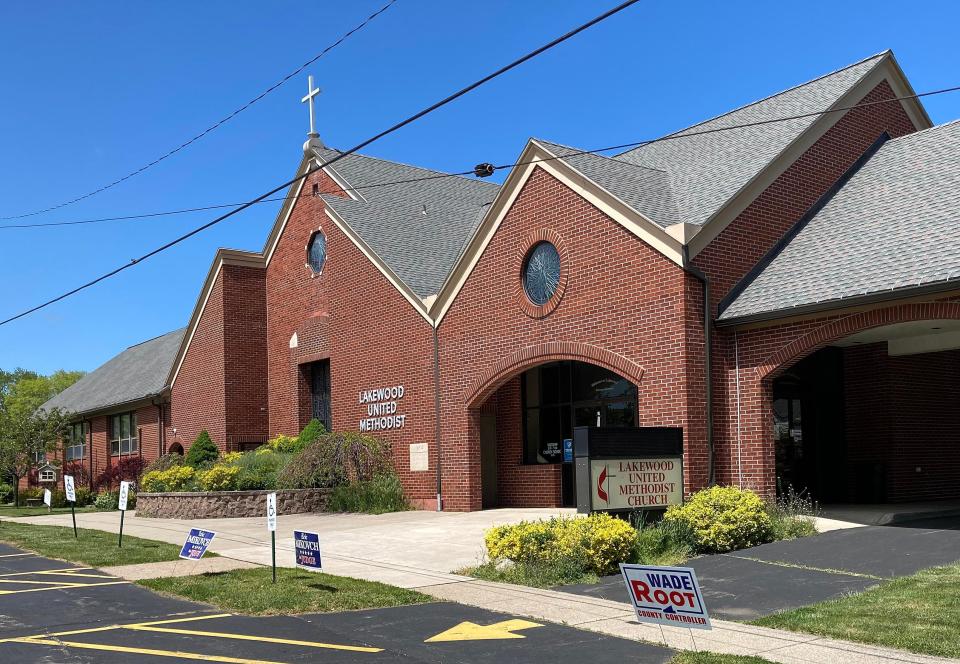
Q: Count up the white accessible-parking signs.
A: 3